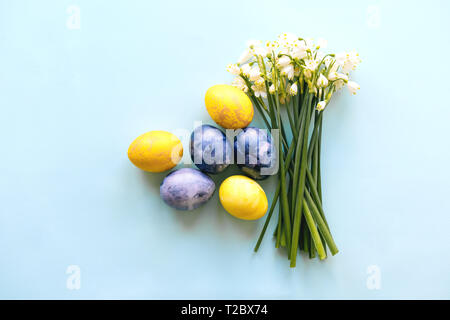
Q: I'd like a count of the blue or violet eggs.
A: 3